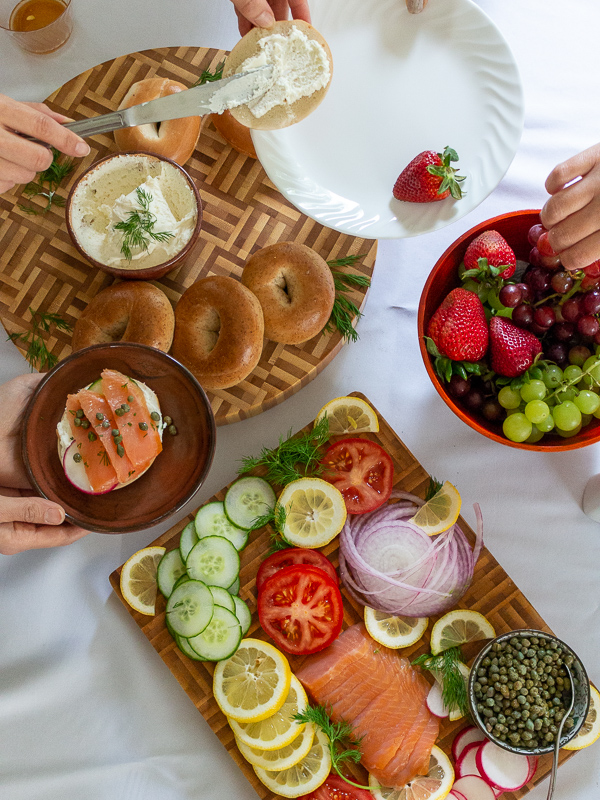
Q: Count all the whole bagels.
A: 5